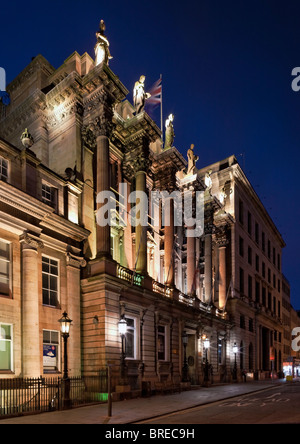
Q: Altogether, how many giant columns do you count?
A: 6